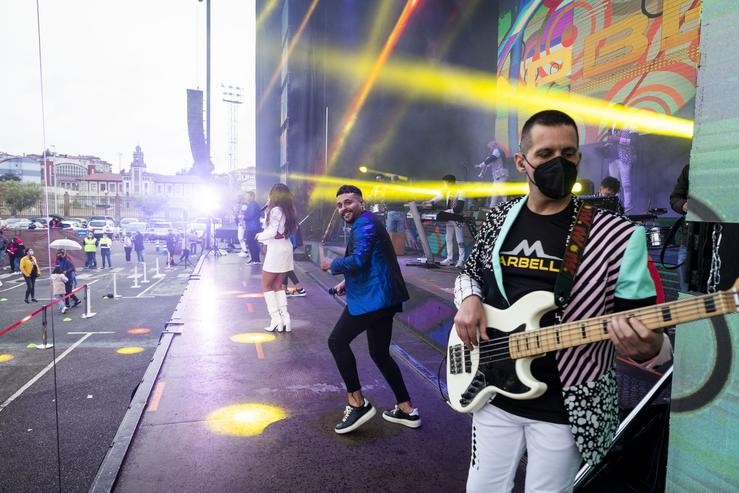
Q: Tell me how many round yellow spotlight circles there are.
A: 4